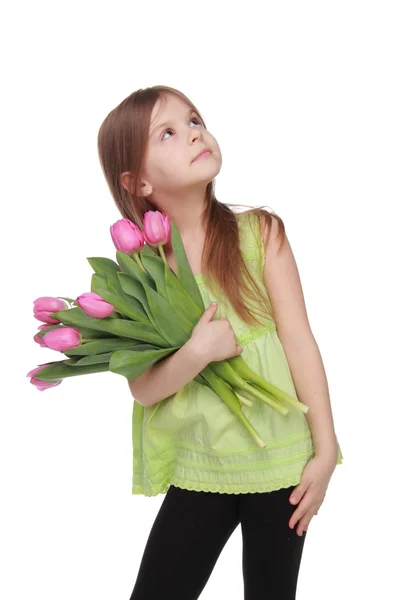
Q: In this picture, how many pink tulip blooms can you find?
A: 7